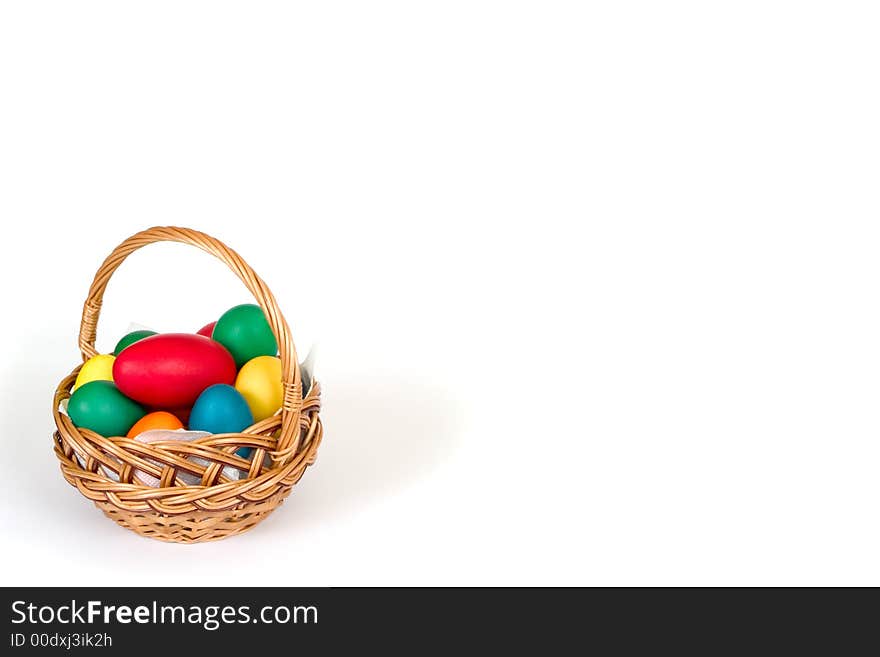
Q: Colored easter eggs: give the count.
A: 9